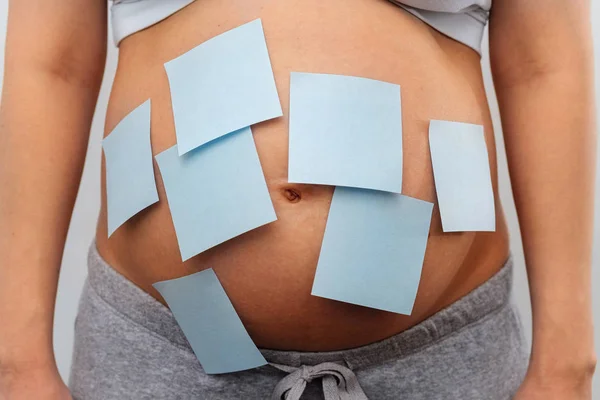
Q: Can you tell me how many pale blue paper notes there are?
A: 7